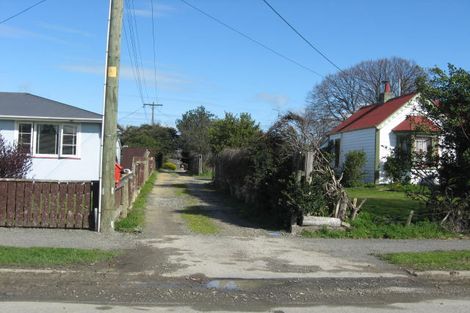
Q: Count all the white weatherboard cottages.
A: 1